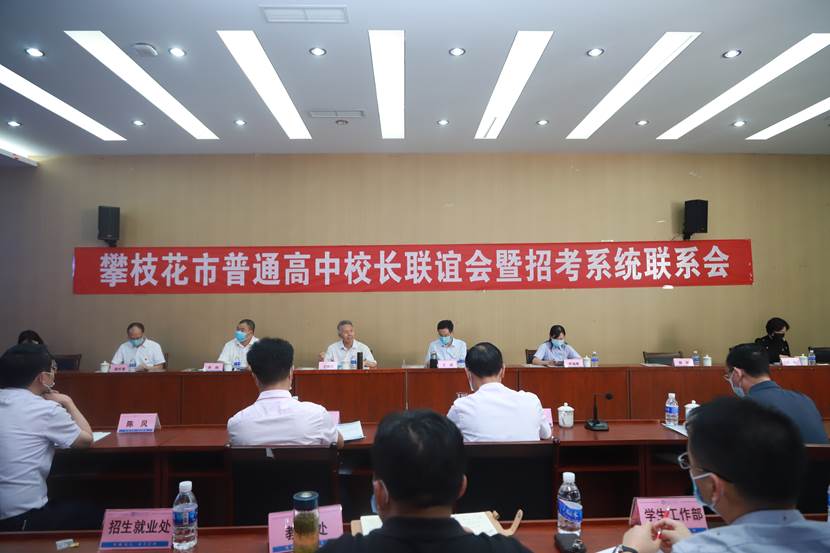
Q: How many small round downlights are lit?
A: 13